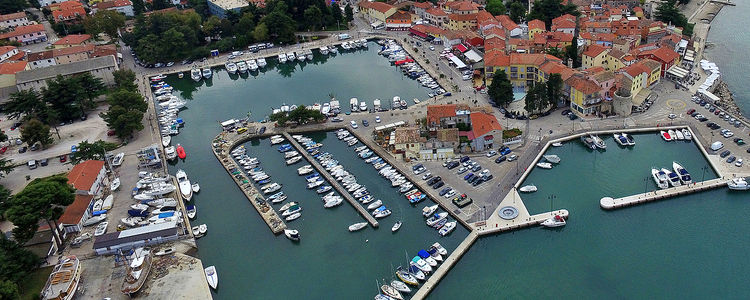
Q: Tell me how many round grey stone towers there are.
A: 1